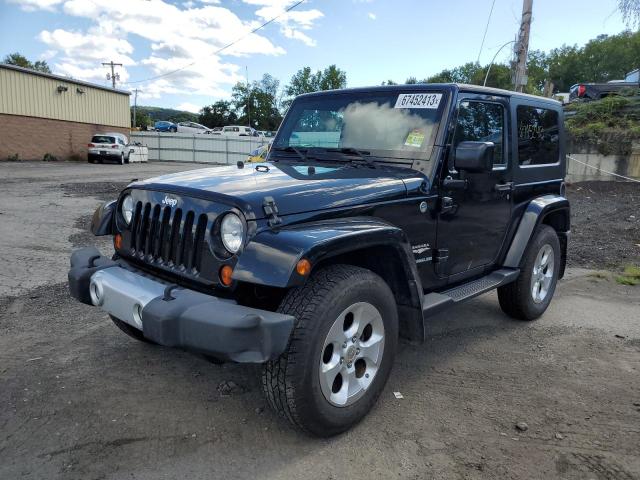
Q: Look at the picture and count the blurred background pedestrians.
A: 0